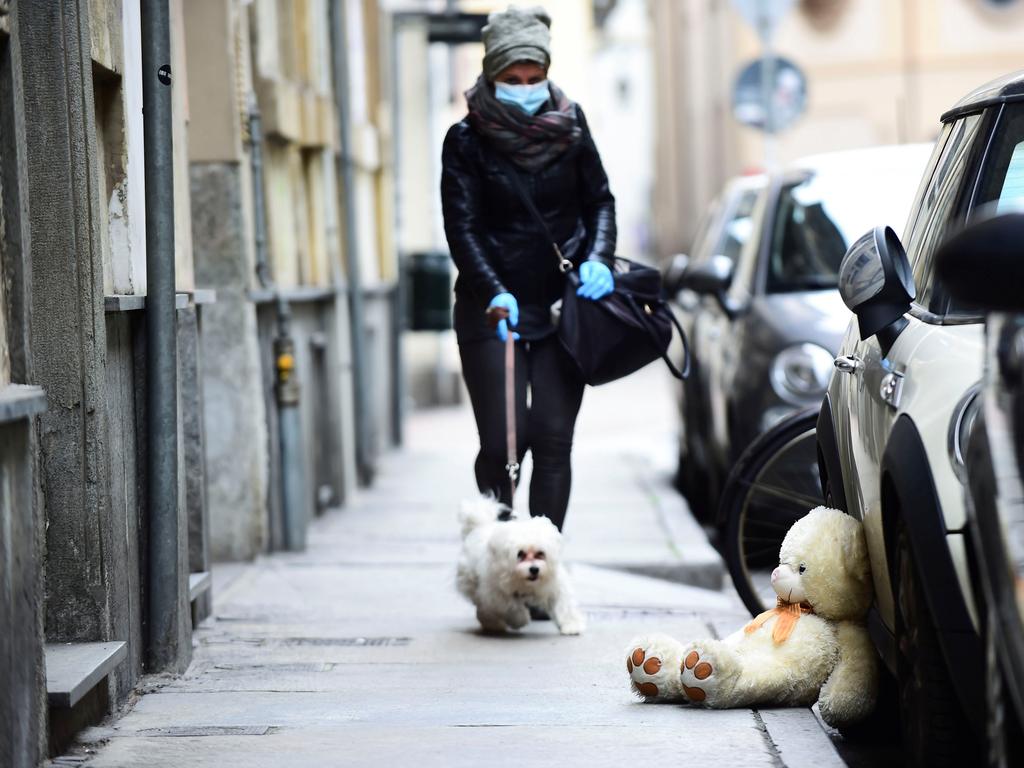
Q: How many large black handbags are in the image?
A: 1